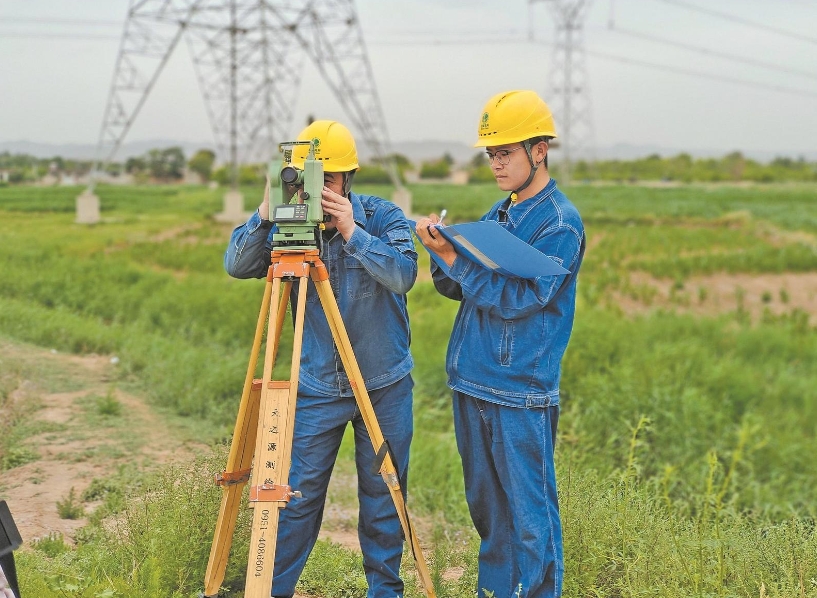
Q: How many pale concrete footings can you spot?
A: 3